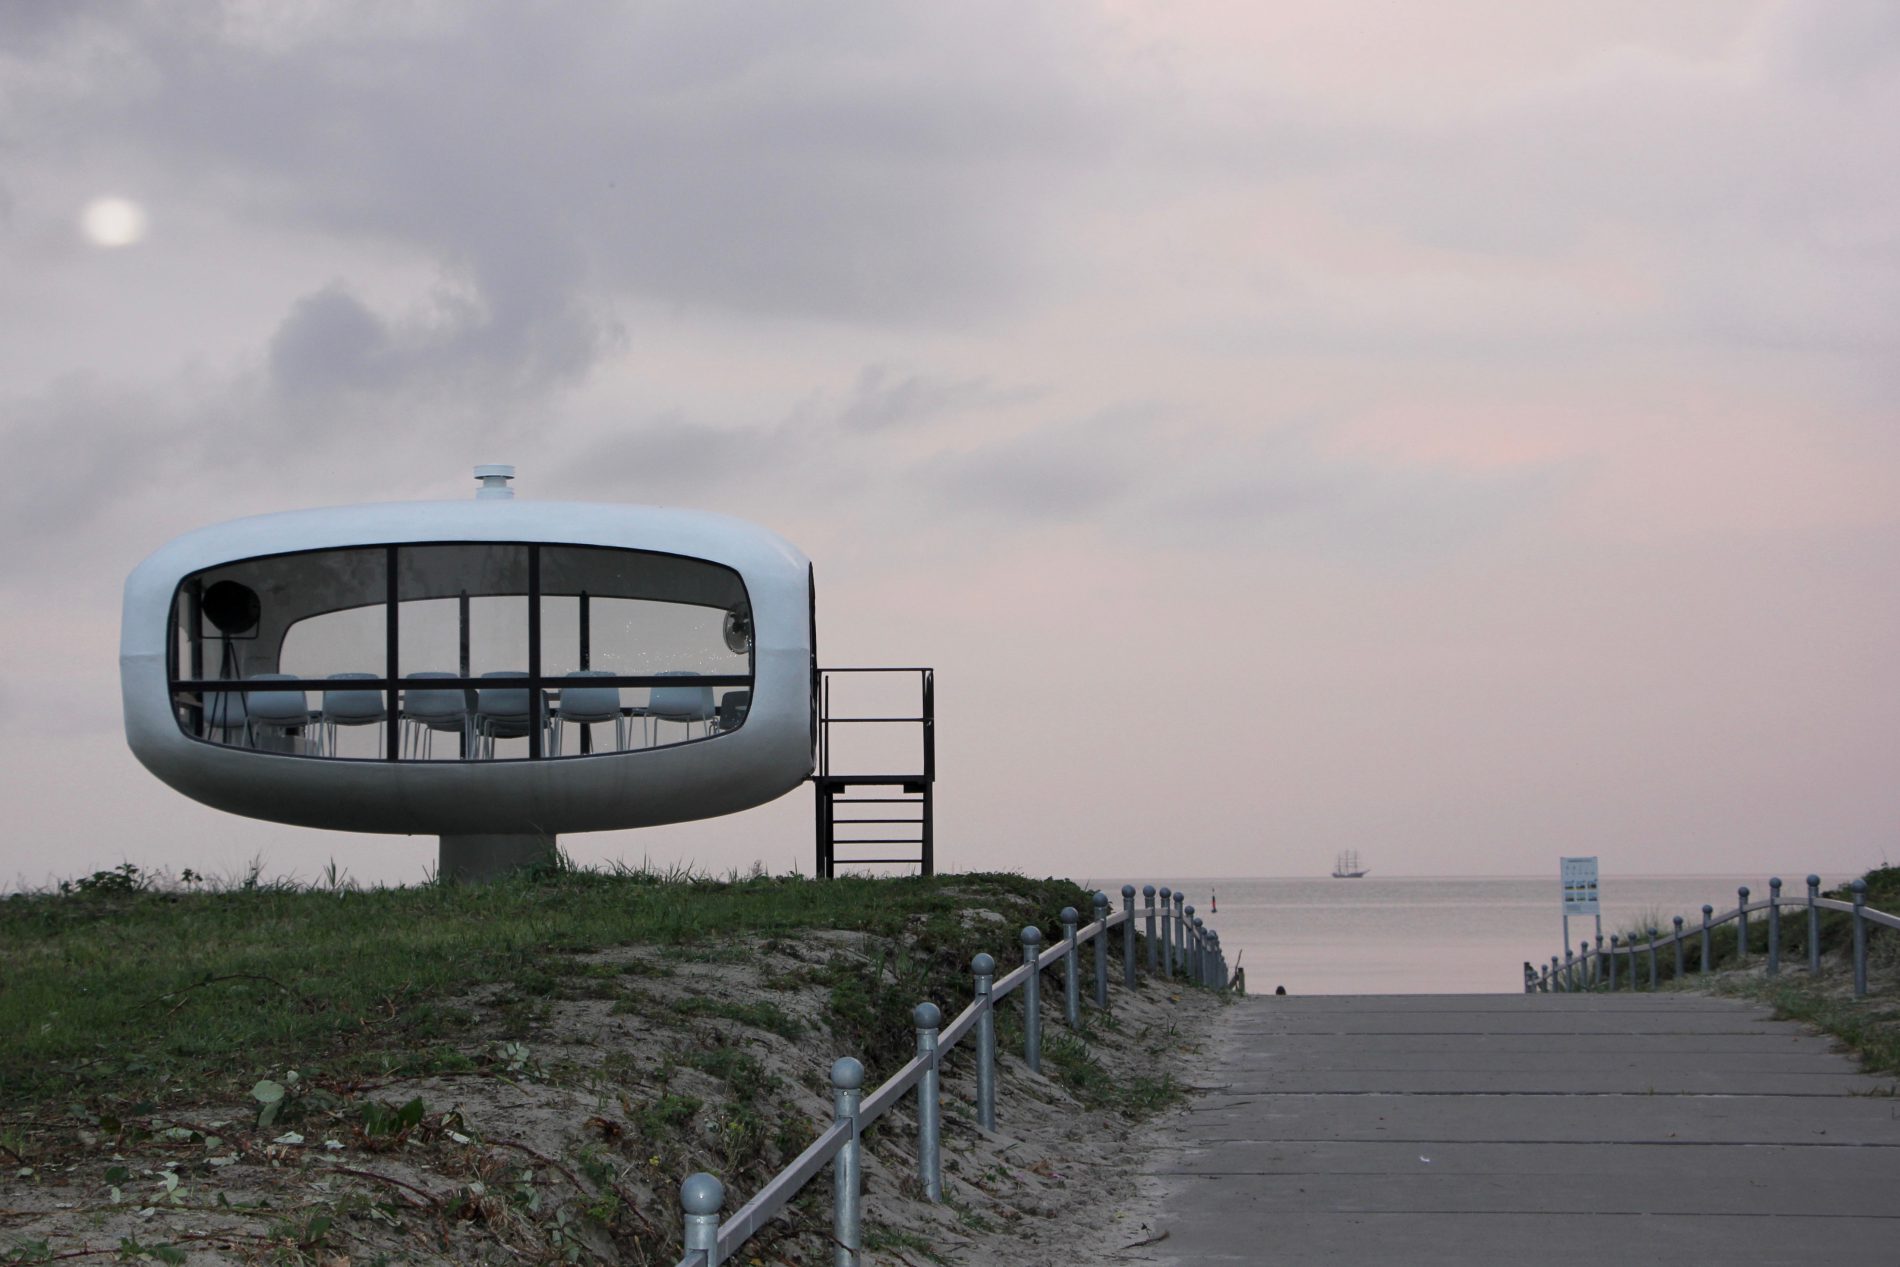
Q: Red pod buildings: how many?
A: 0